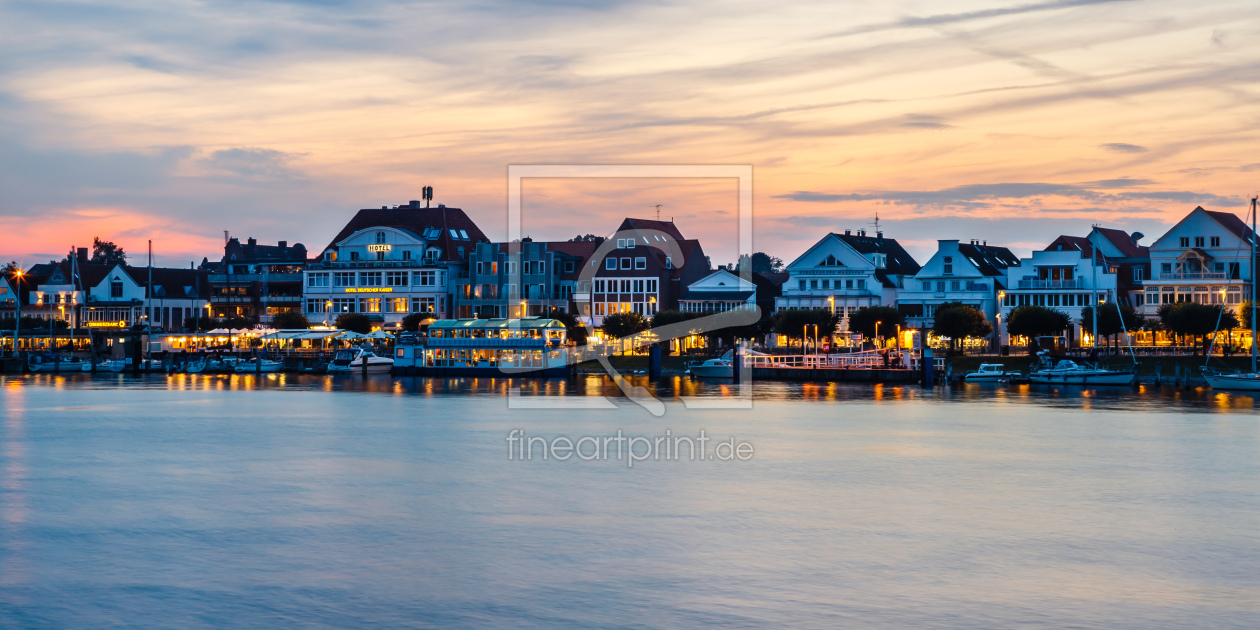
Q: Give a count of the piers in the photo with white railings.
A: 1